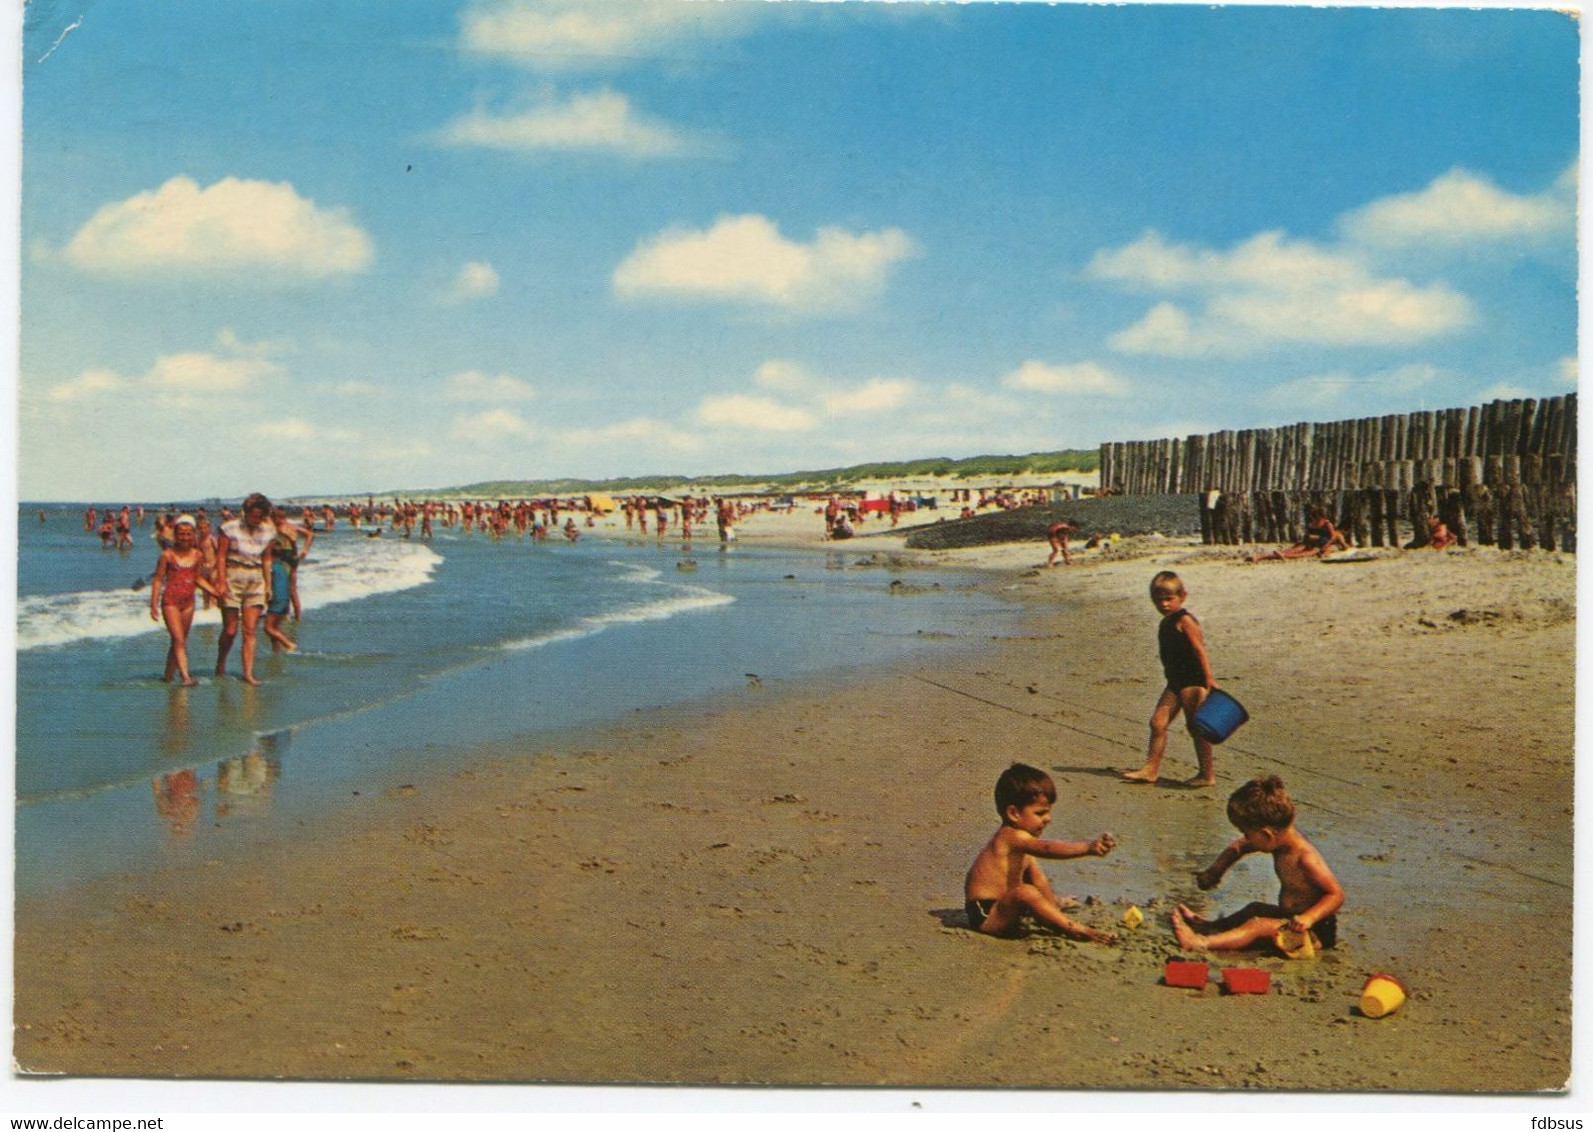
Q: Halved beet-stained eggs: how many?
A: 0